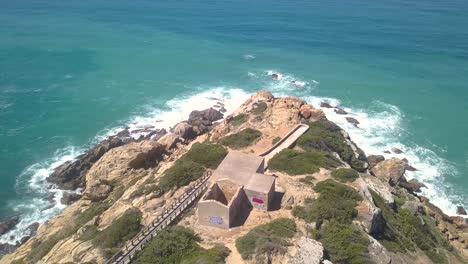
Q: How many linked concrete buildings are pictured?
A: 3